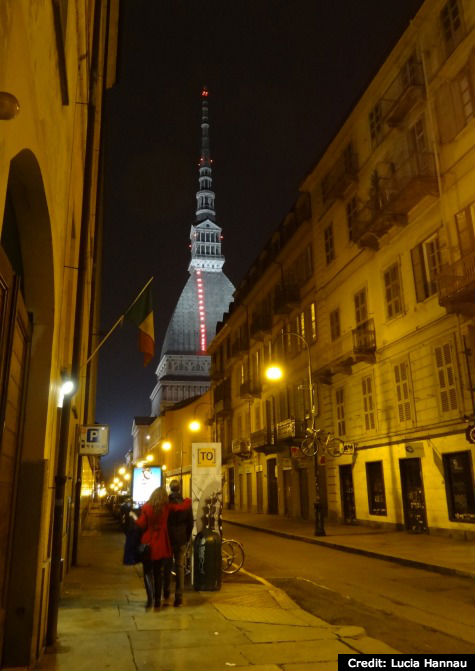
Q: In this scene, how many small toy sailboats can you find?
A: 0